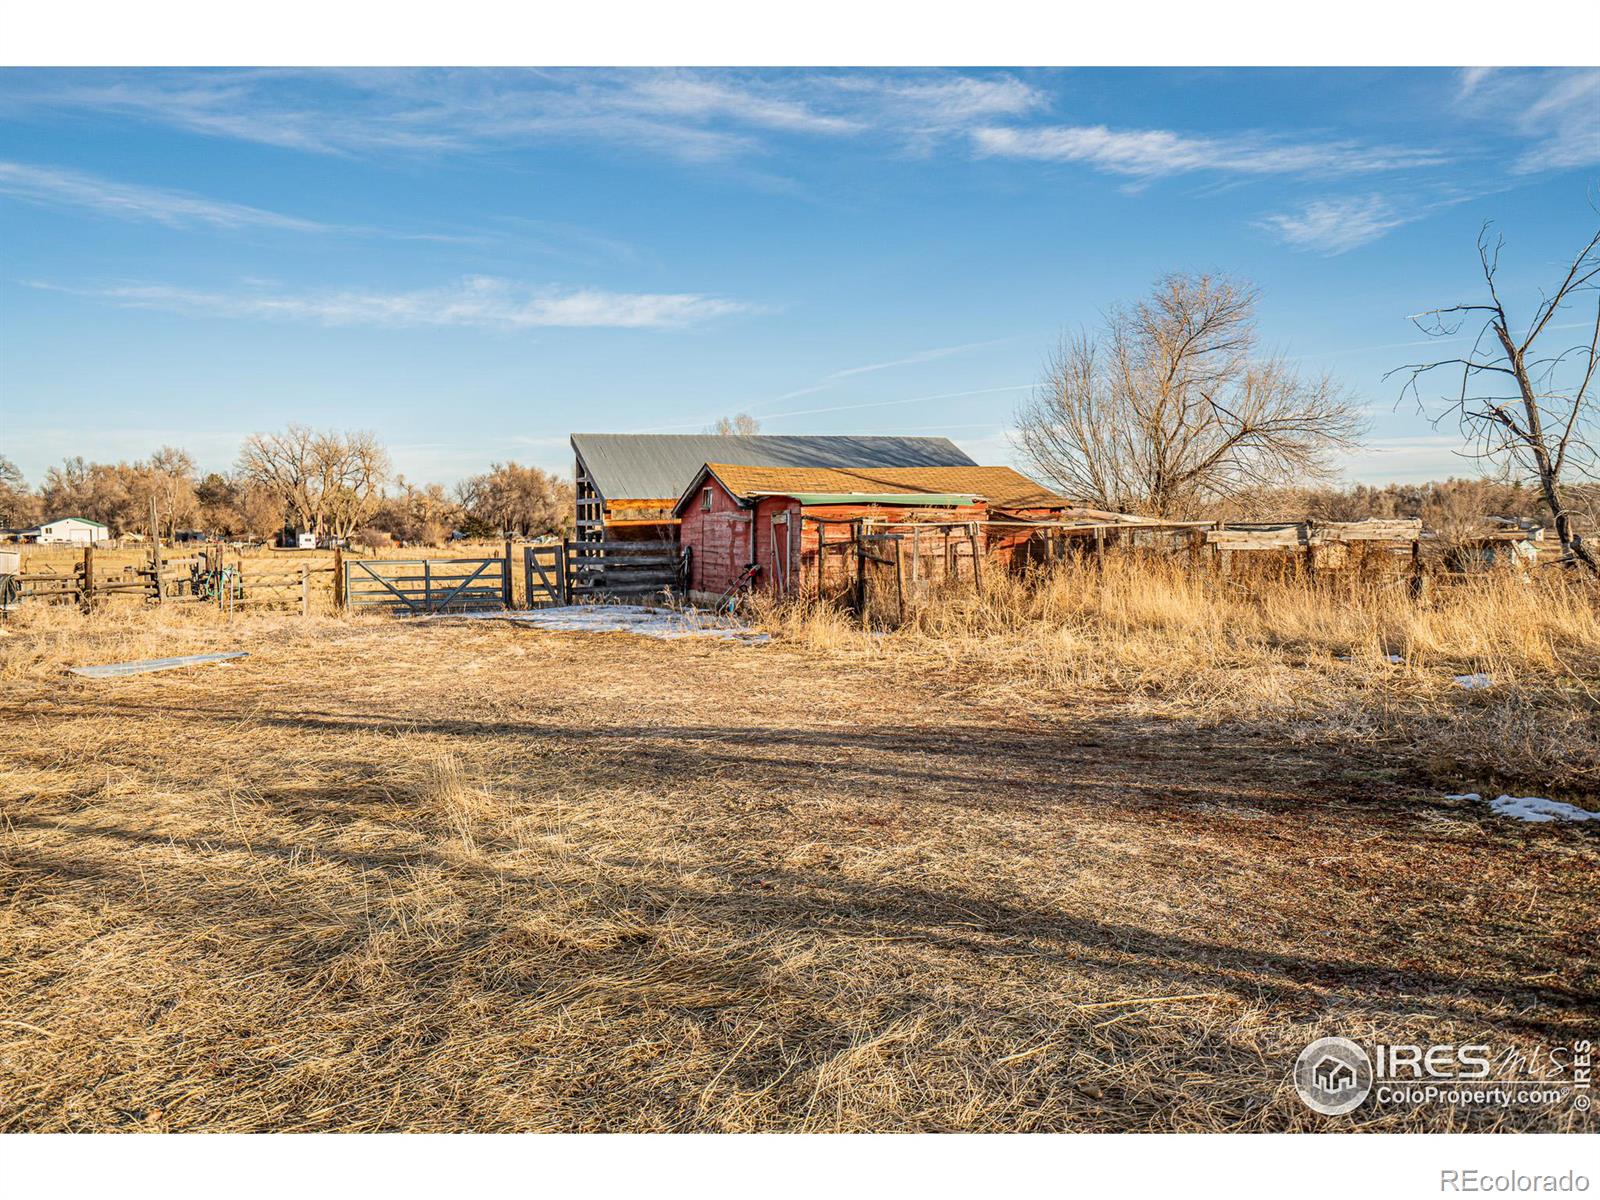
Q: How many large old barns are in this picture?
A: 2